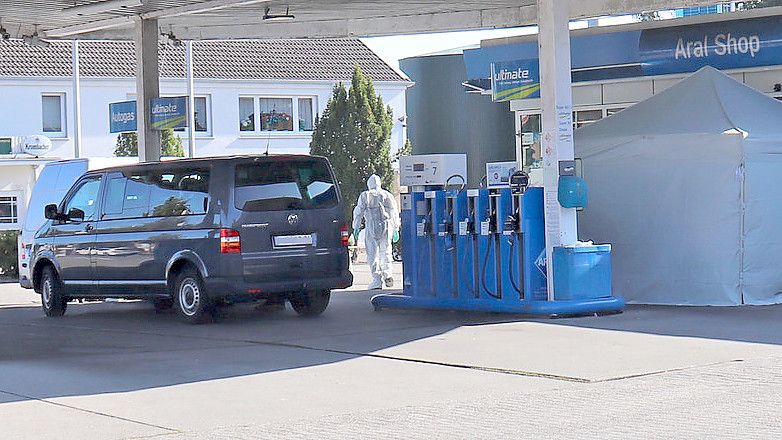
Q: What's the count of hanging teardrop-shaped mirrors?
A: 0